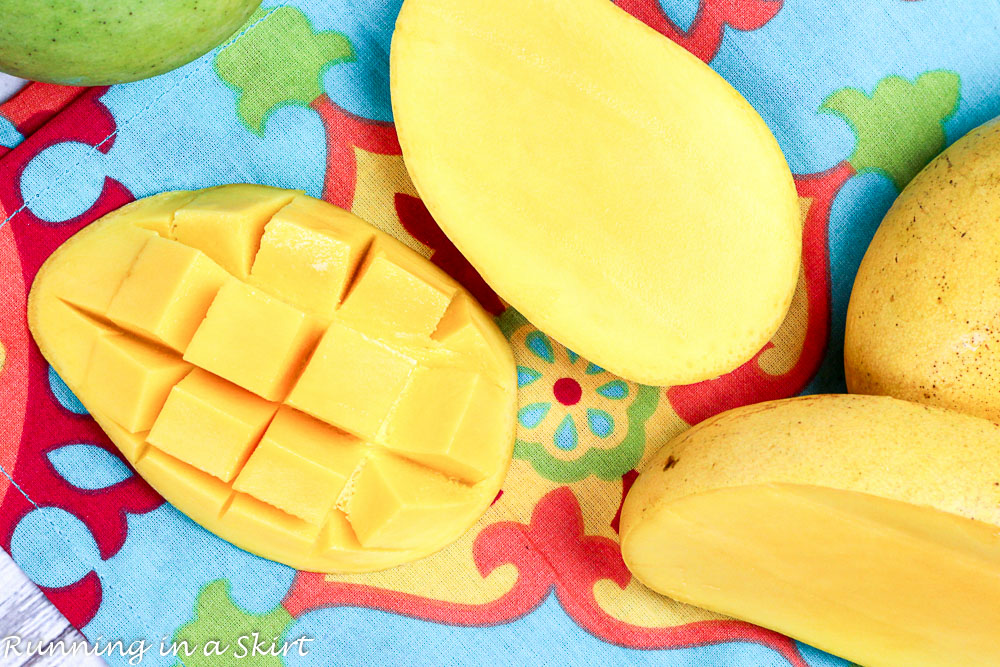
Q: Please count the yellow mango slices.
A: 3